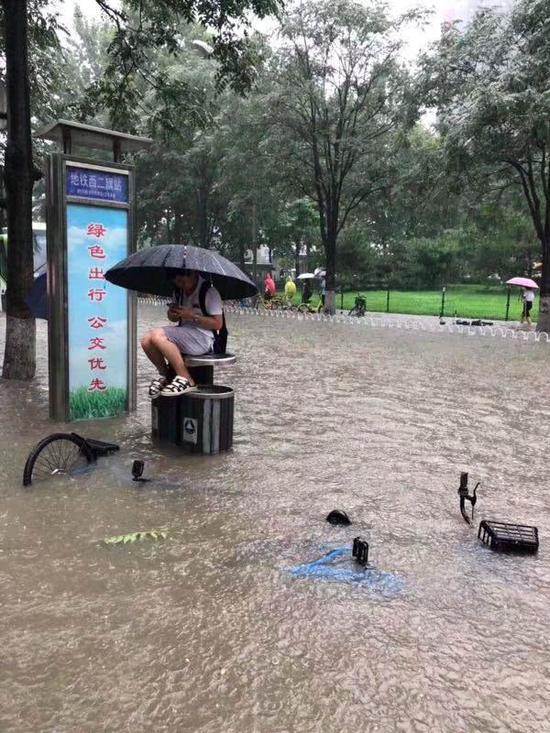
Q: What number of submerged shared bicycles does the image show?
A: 2